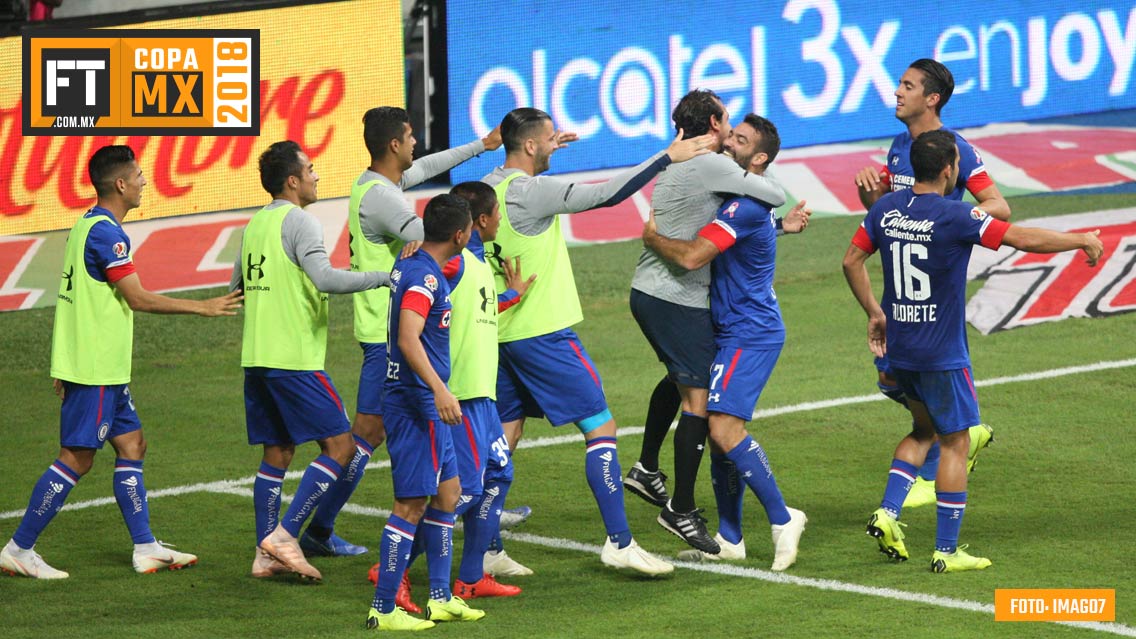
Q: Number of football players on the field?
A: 10